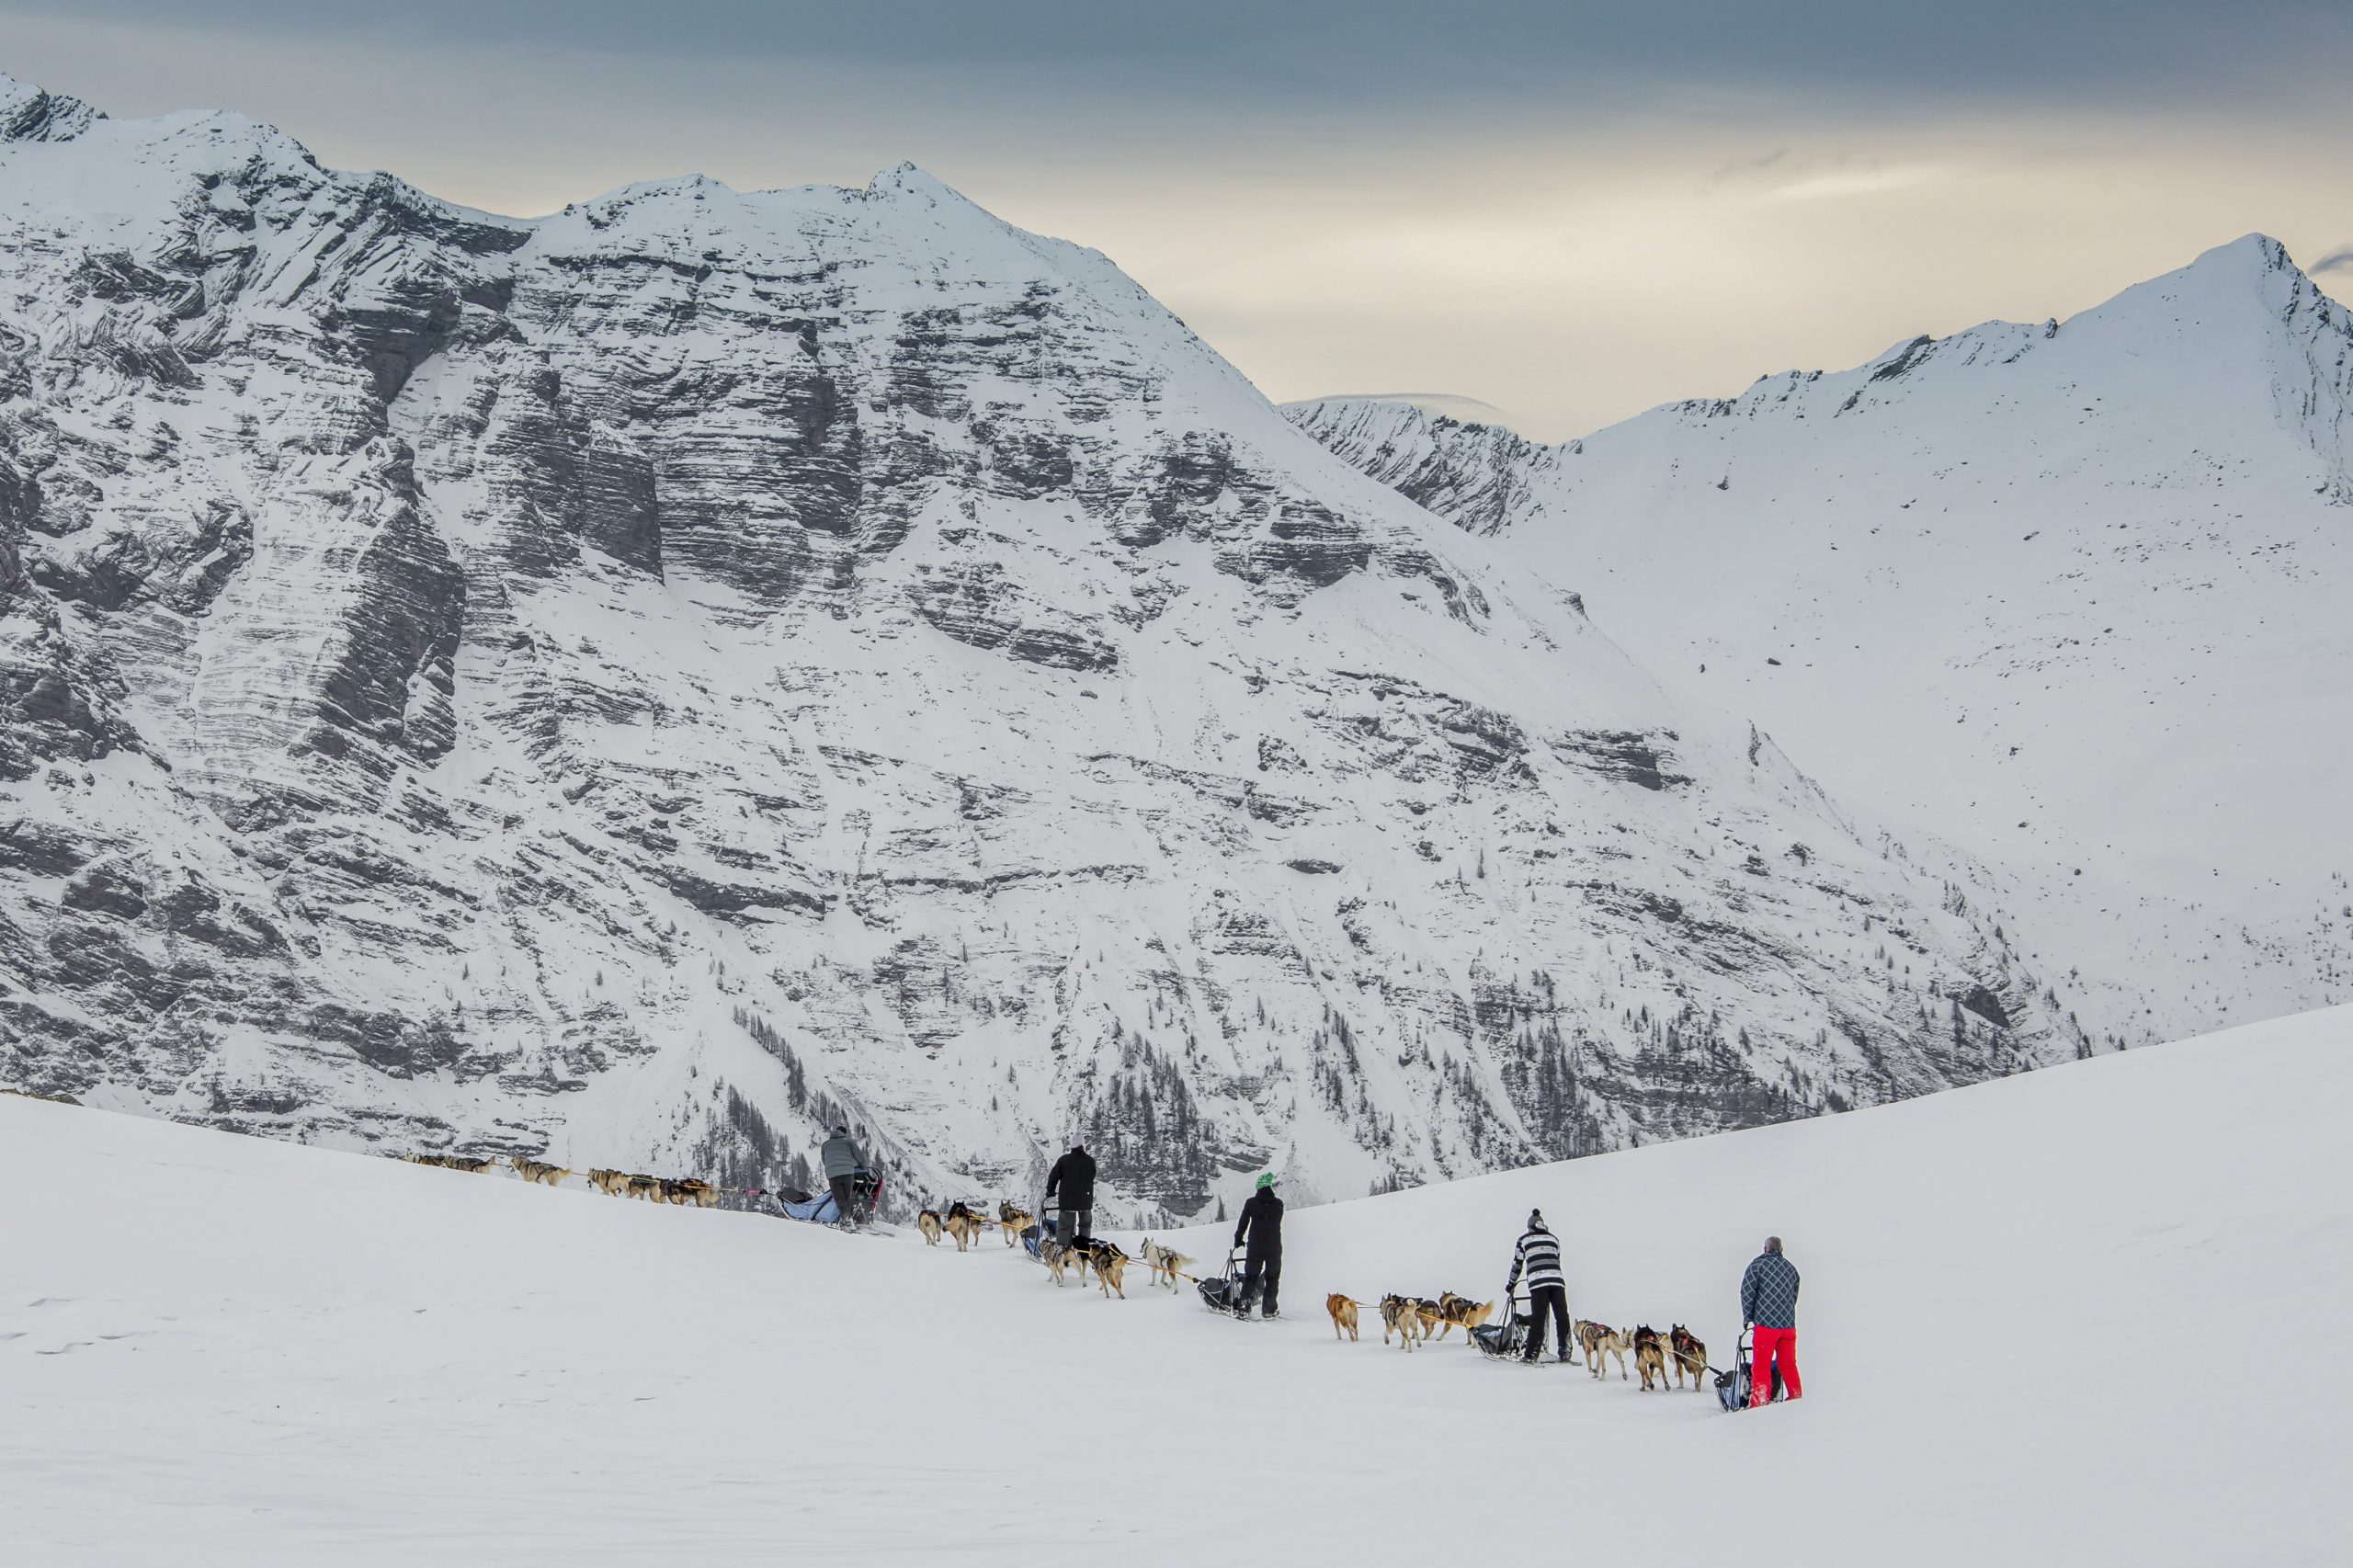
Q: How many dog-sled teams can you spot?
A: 5